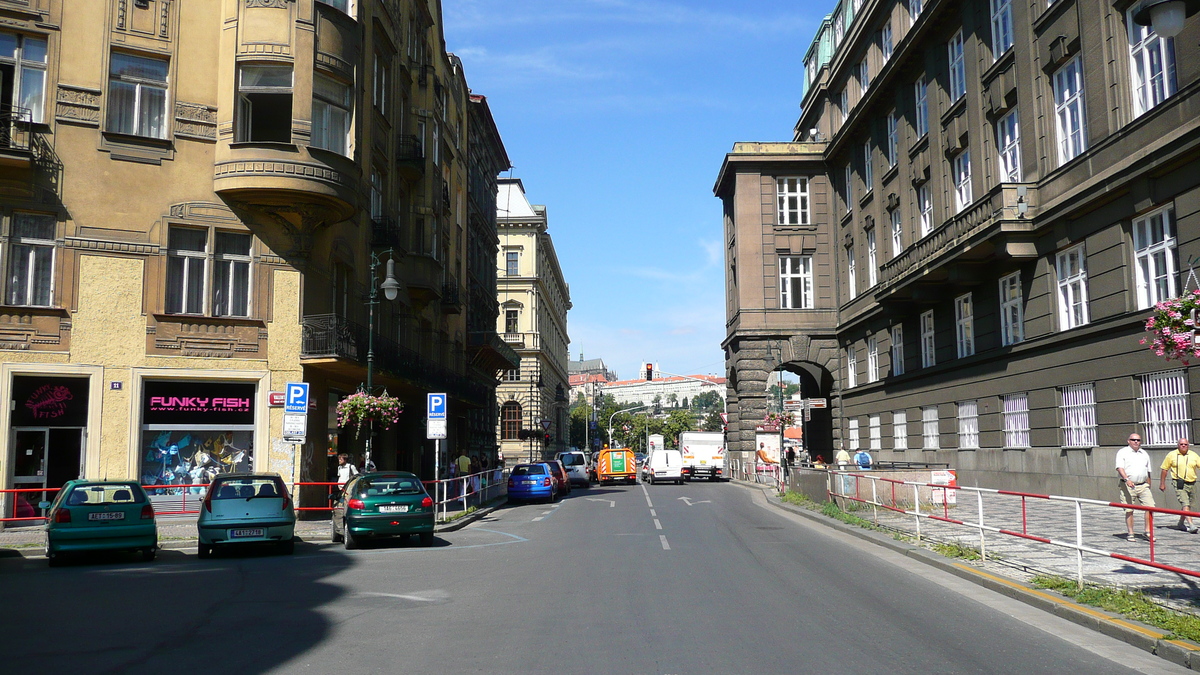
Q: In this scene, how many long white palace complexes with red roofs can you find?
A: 1